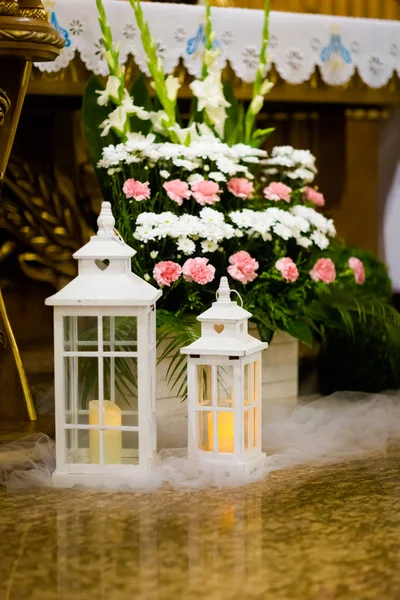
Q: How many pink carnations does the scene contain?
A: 12